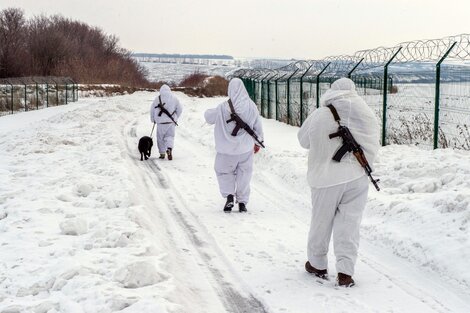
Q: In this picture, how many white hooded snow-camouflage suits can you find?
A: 3